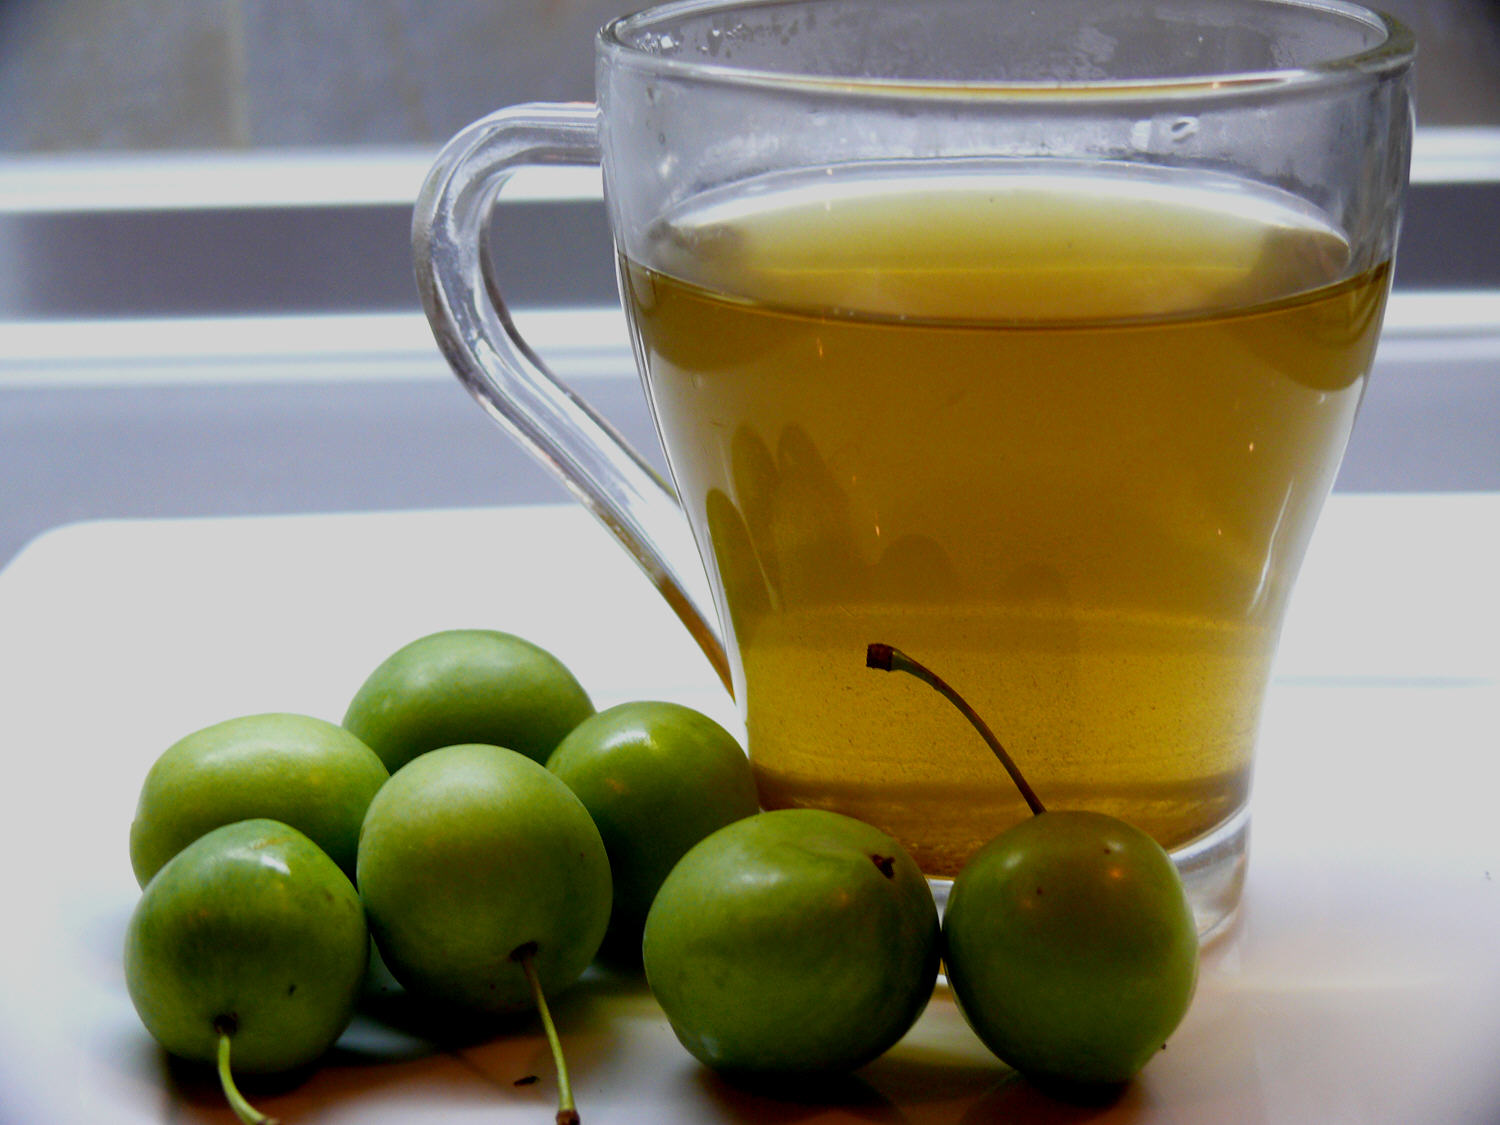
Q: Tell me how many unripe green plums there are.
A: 7